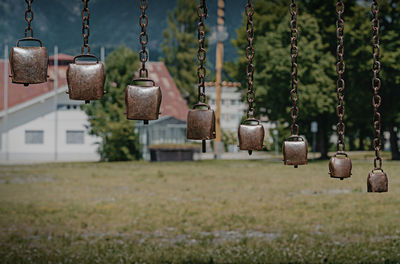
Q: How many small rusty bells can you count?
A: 8